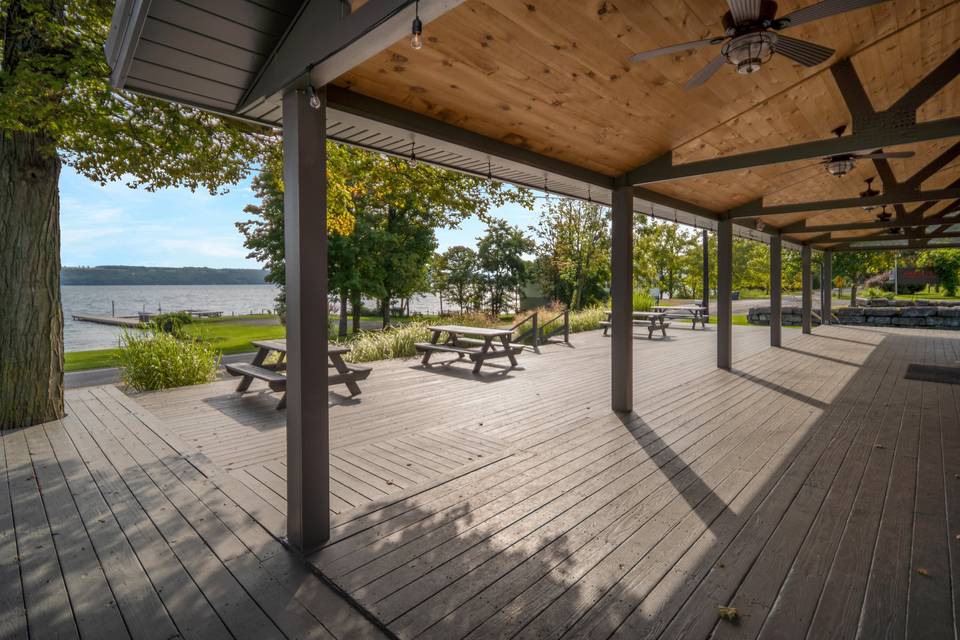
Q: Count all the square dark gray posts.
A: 6